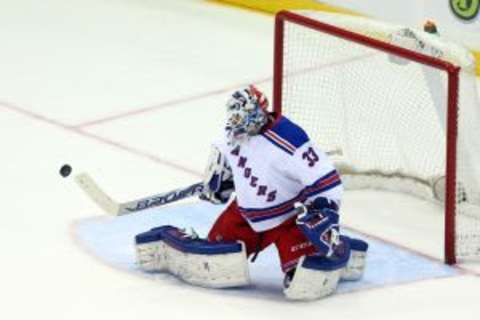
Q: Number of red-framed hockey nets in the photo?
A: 1